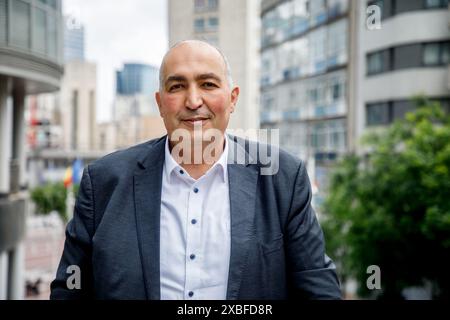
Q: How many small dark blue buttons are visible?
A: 5